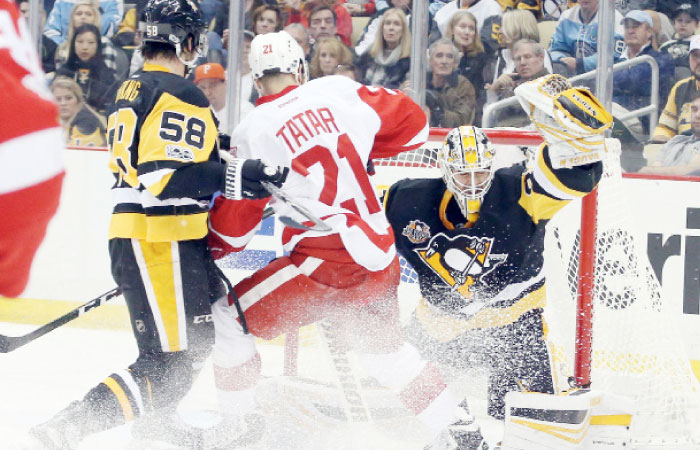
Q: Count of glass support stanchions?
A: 4